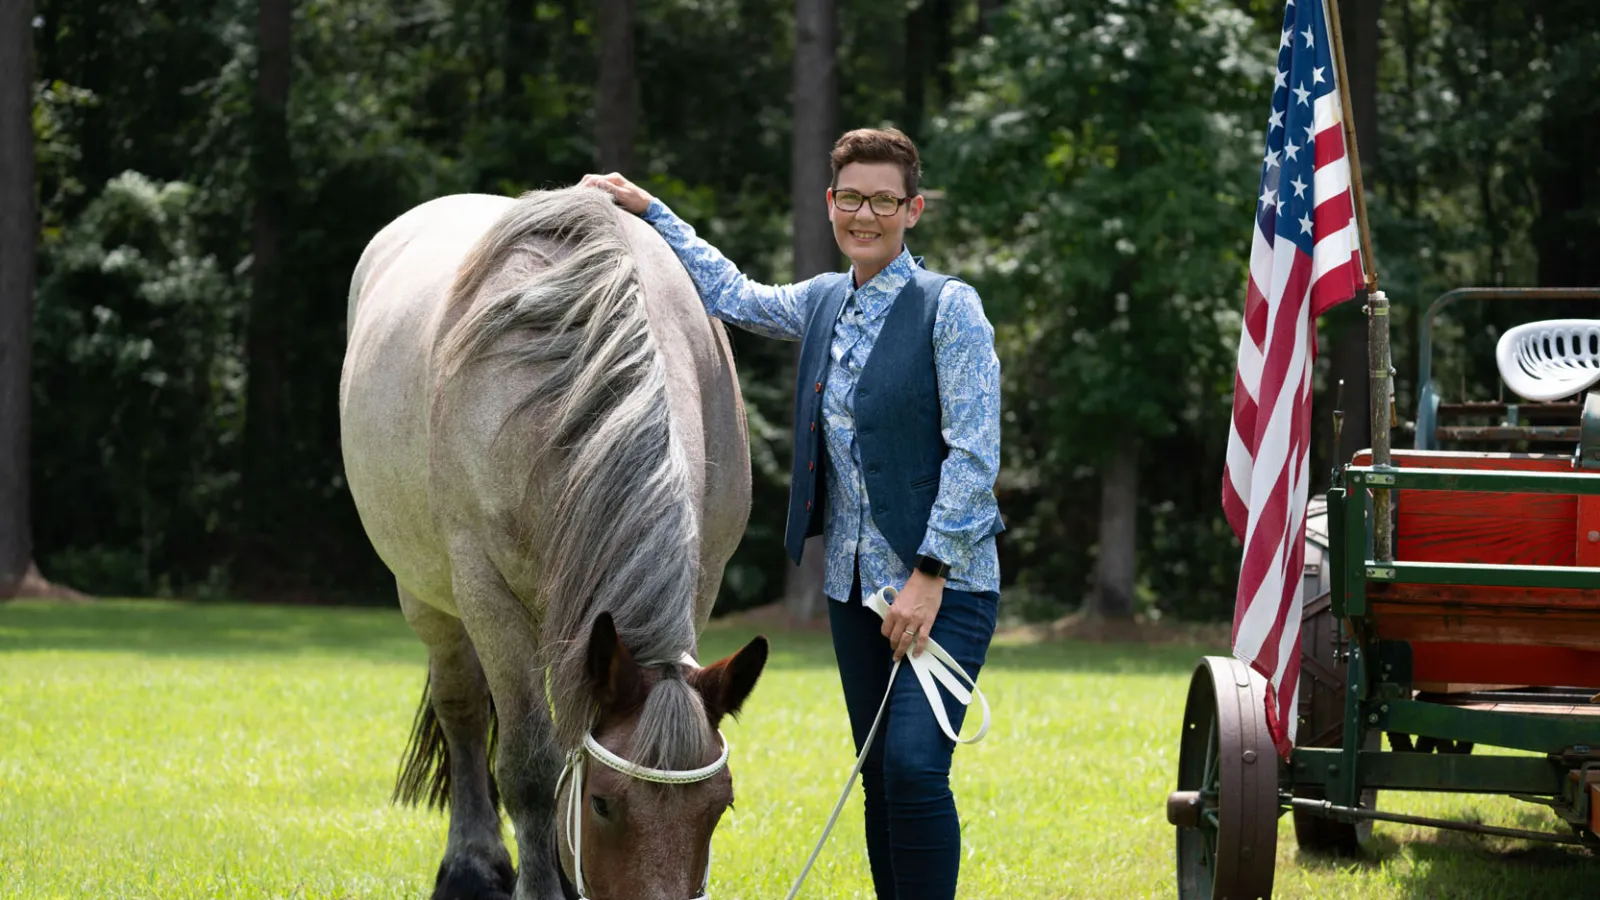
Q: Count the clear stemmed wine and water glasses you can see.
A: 0